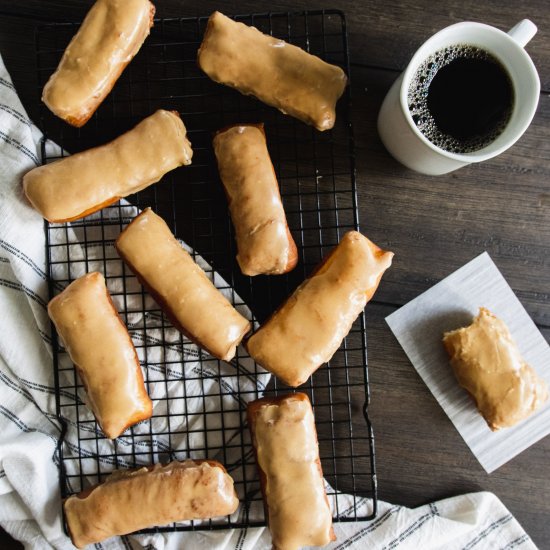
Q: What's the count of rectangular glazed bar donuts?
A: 10